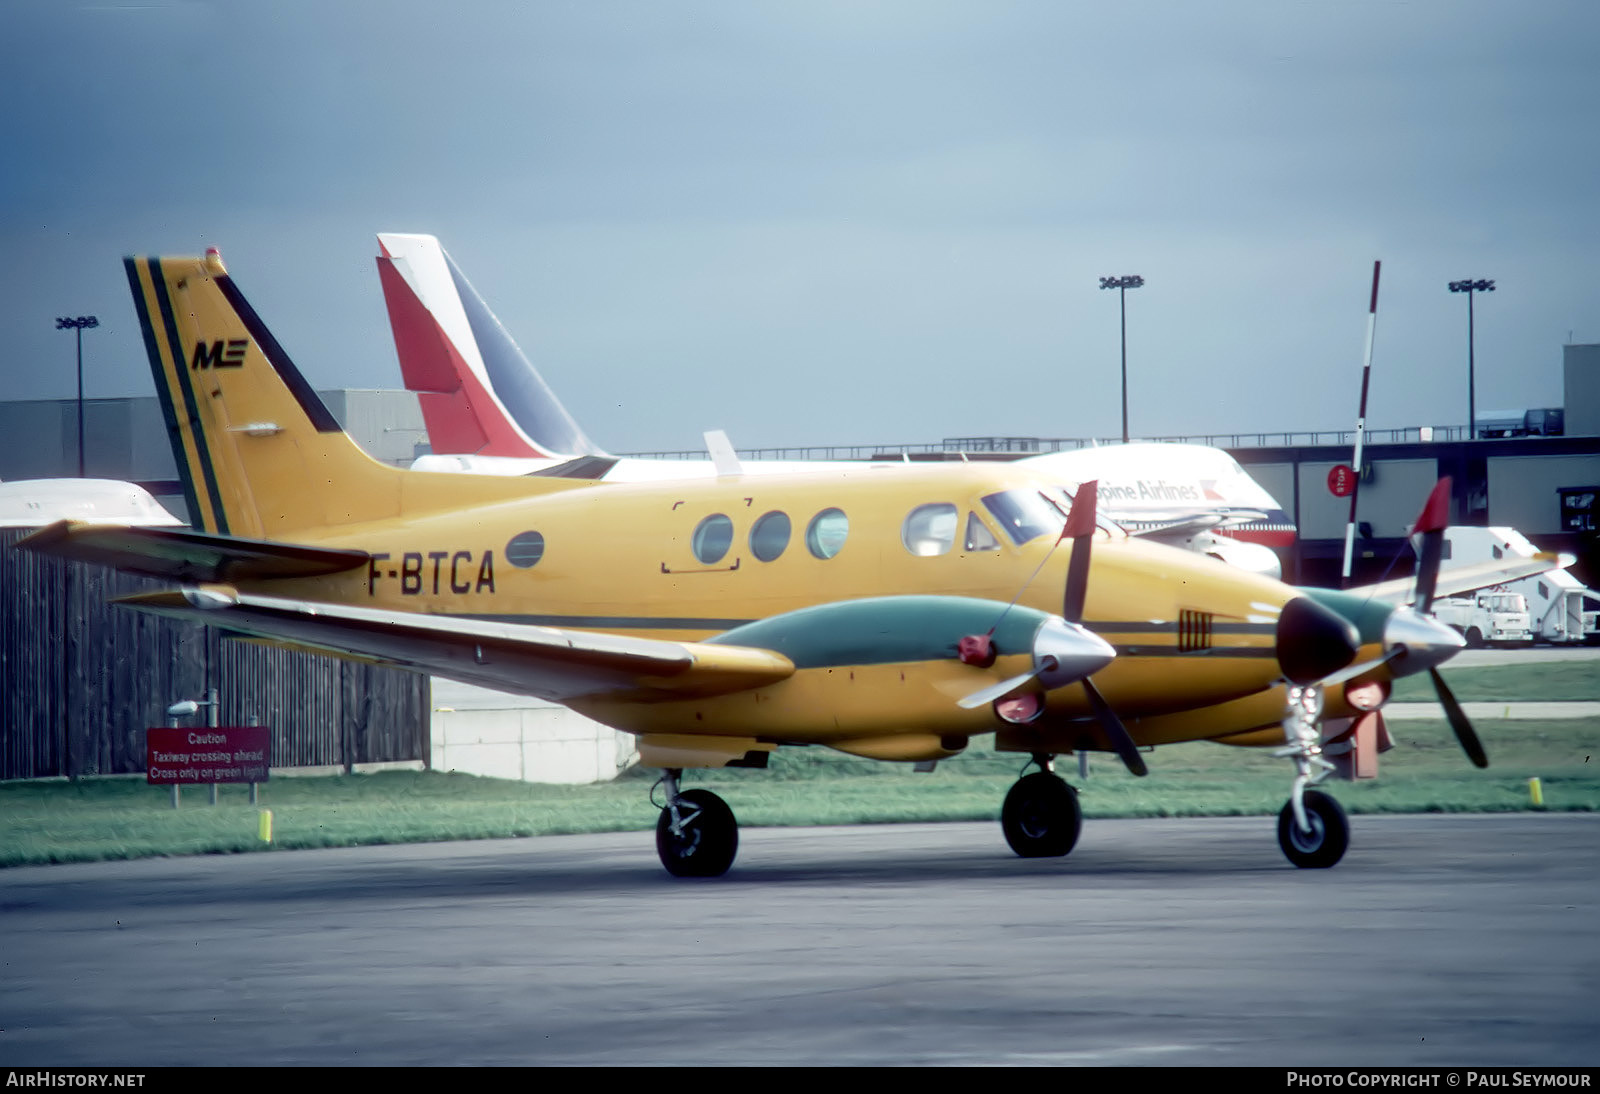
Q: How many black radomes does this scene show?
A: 1